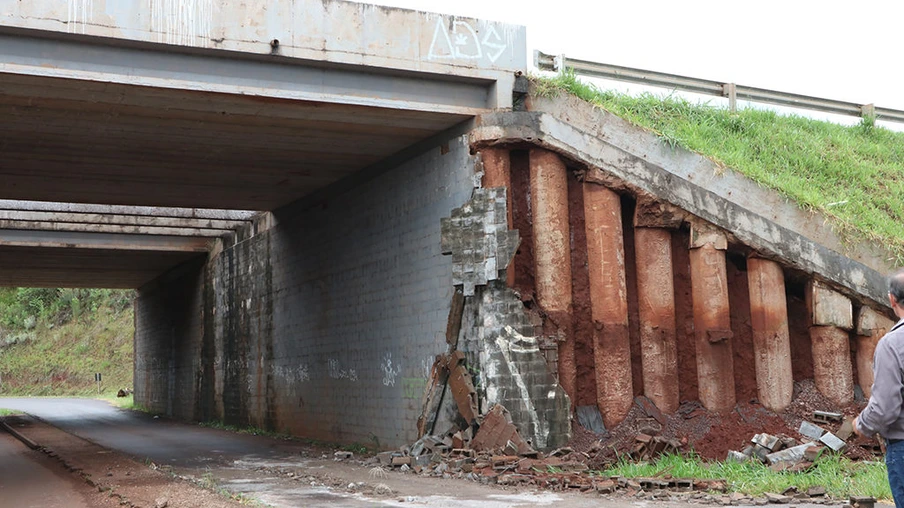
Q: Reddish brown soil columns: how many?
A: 8